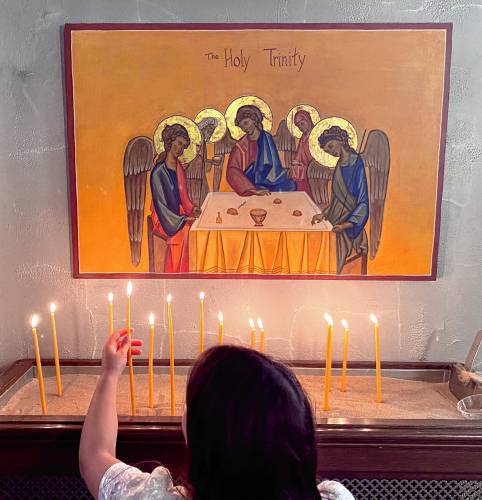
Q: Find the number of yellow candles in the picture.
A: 13